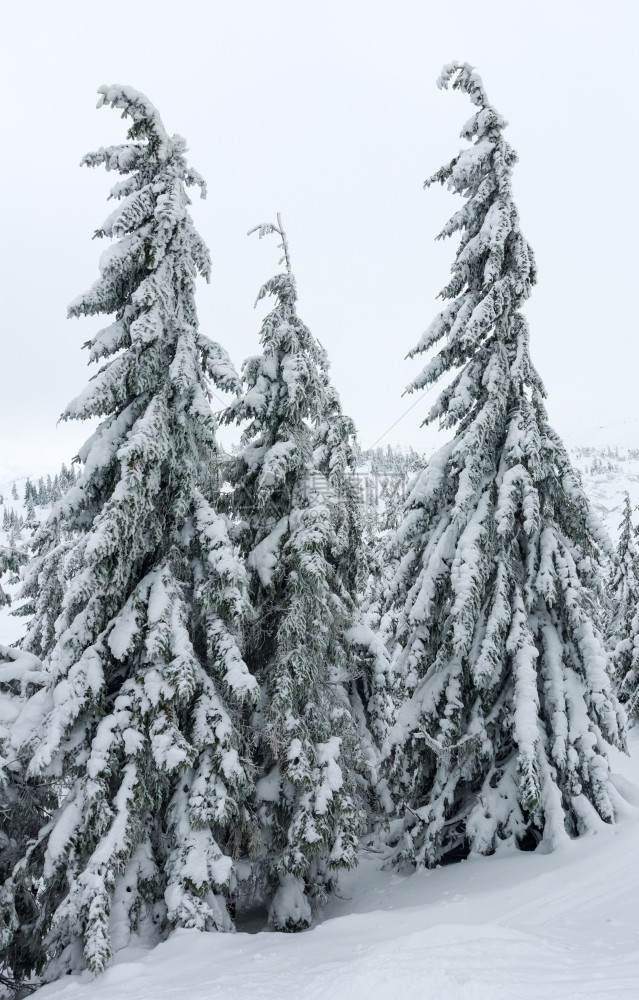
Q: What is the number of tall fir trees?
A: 3